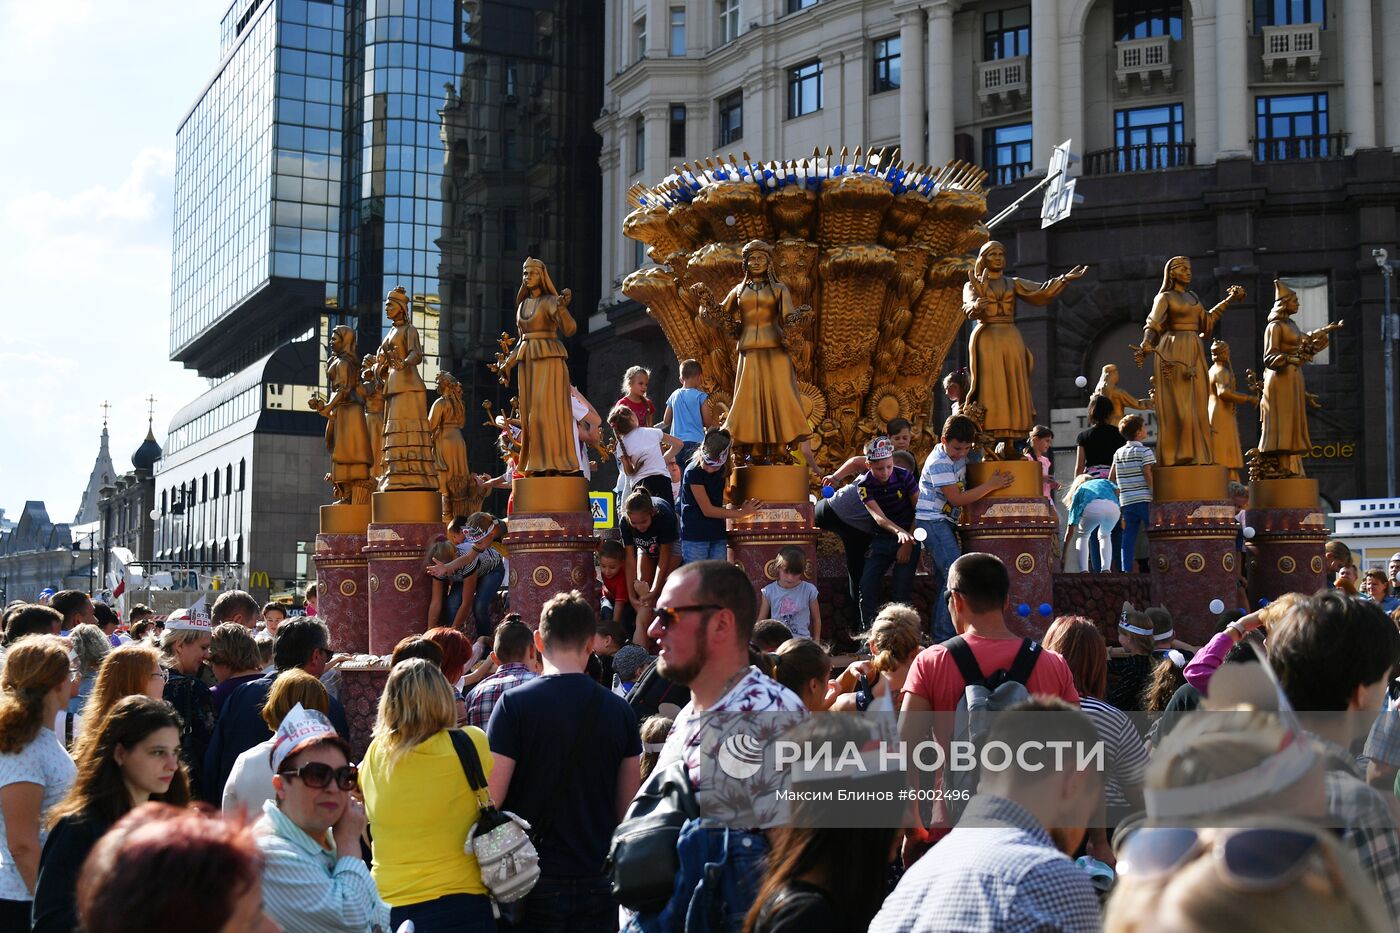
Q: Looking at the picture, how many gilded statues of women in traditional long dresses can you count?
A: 11